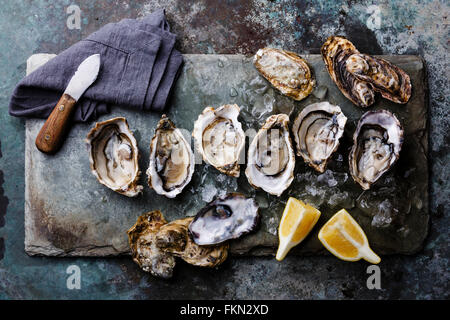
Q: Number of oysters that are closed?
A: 5